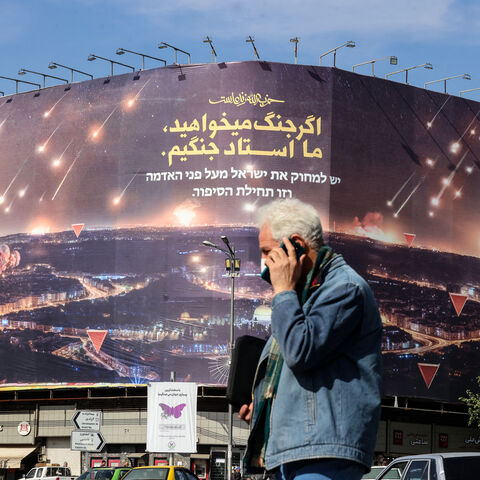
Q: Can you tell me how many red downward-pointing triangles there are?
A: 5